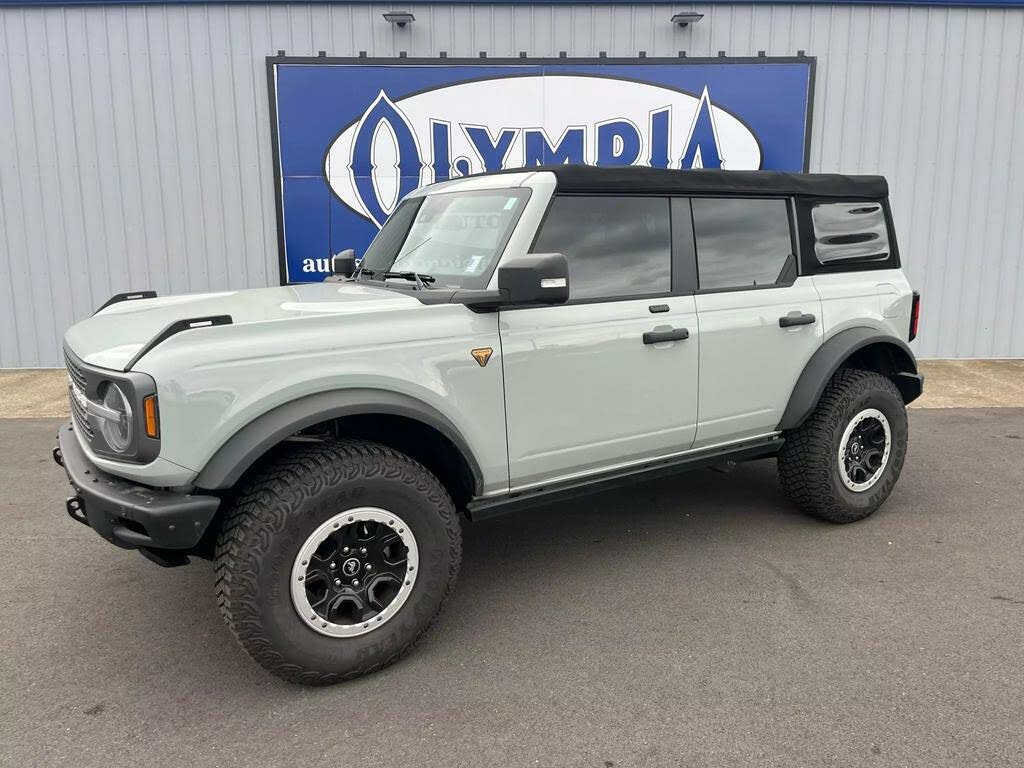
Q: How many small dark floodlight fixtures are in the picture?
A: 2